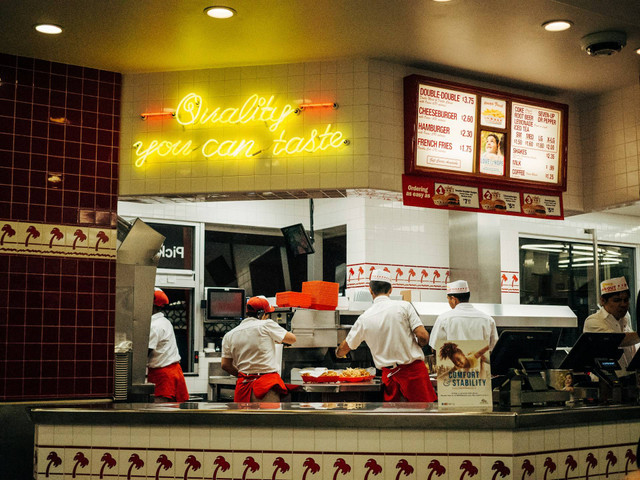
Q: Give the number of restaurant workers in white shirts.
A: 5